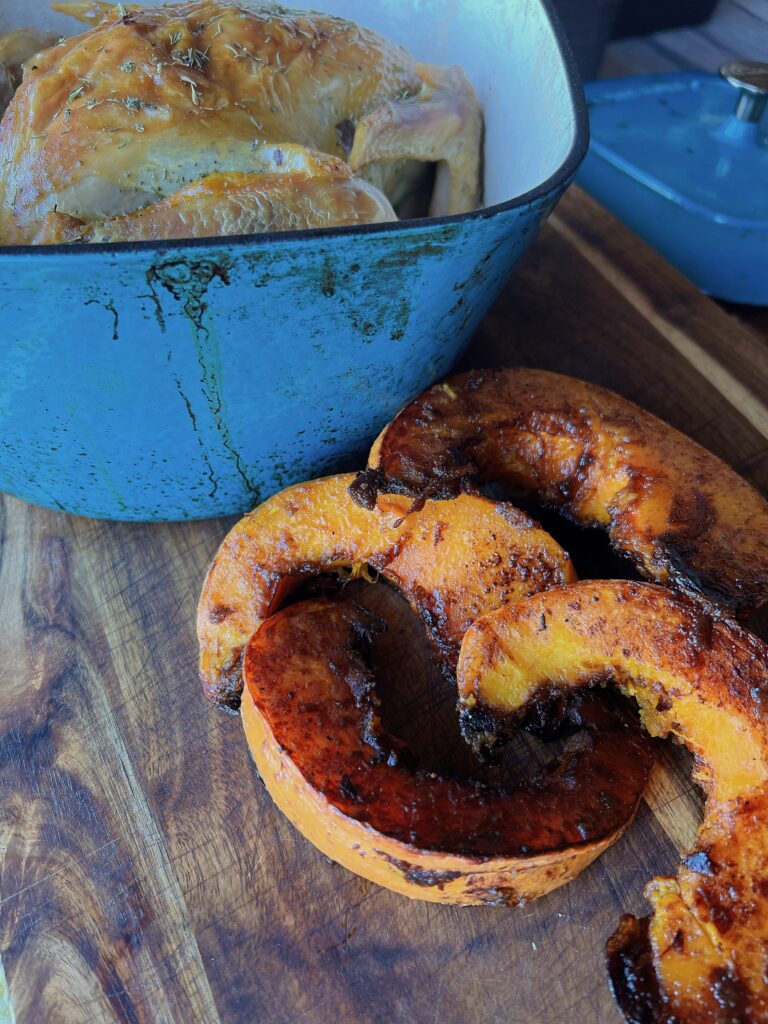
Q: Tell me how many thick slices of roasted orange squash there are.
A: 4